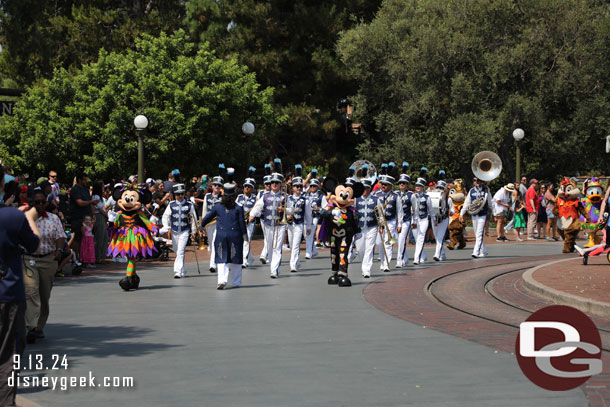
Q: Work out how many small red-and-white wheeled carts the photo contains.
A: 1